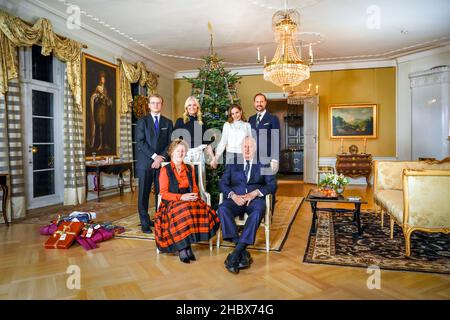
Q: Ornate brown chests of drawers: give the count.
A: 1